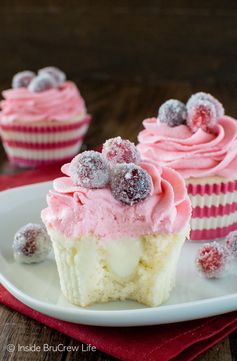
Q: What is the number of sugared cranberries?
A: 12